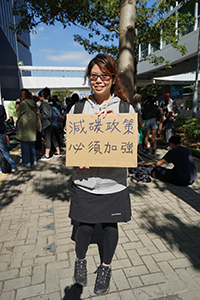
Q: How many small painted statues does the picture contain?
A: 0